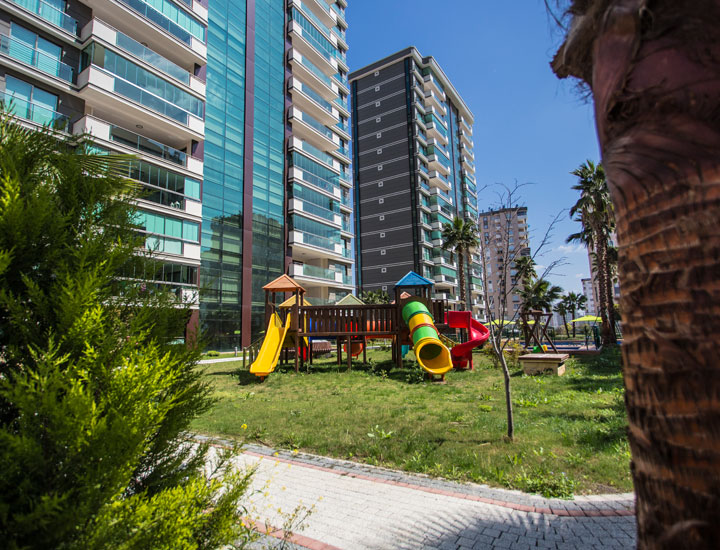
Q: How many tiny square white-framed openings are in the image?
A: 14